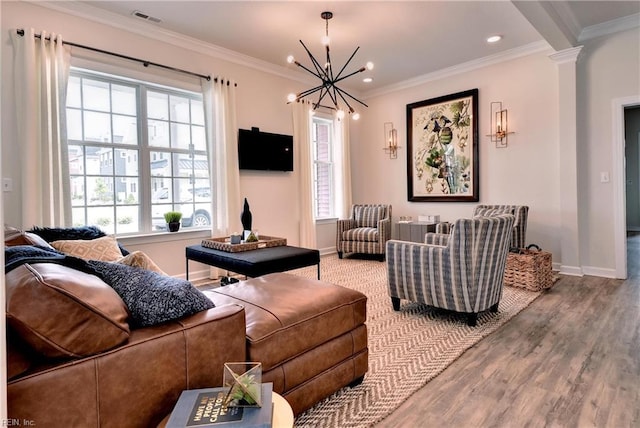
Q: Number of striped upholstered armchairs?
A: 3